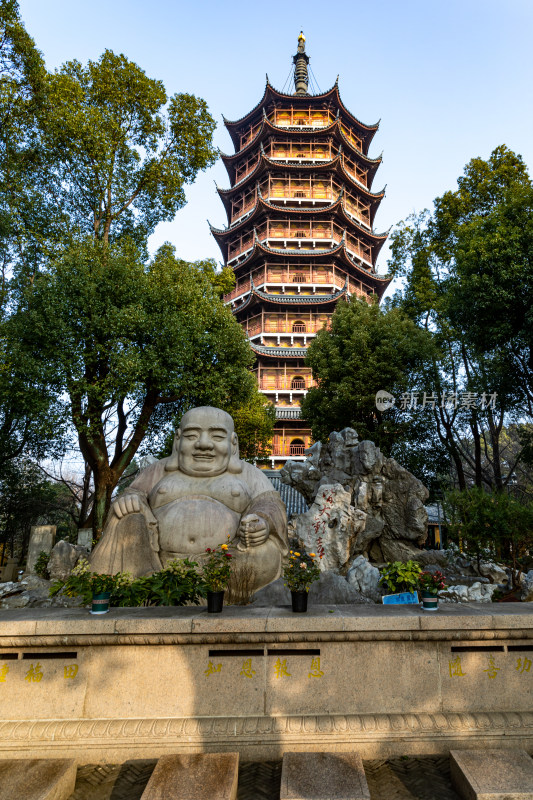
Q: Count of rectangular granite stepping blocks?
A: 4